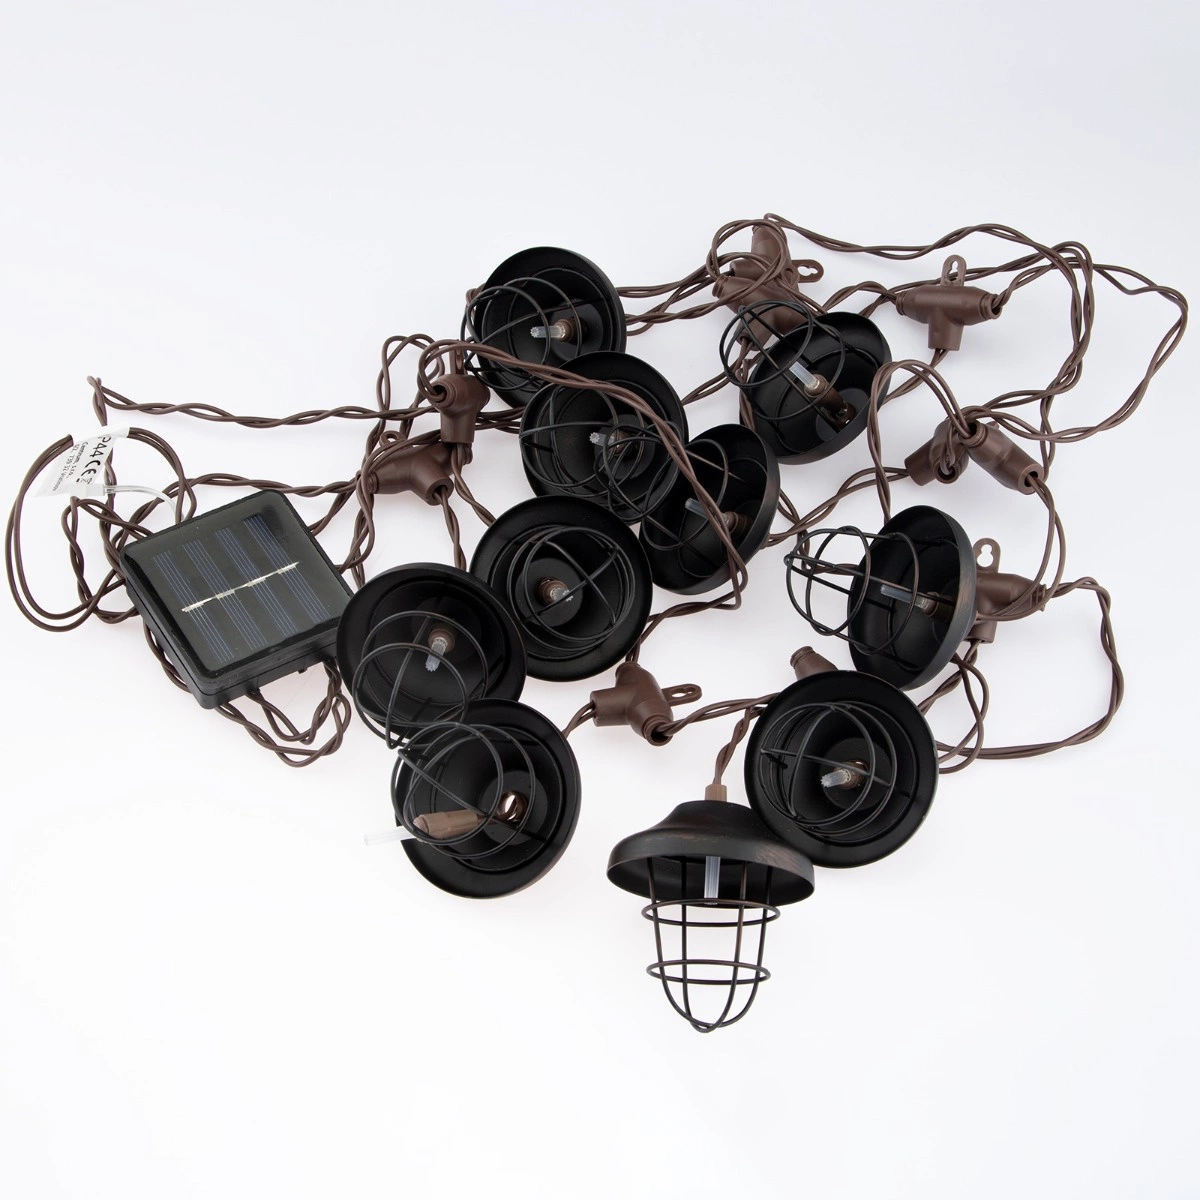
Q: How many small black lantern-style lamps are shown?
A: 10